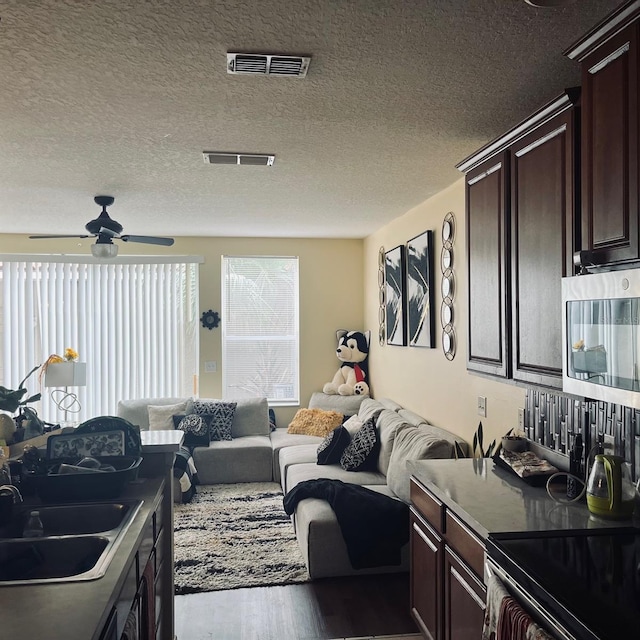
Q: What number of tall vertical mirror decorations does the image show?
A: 2